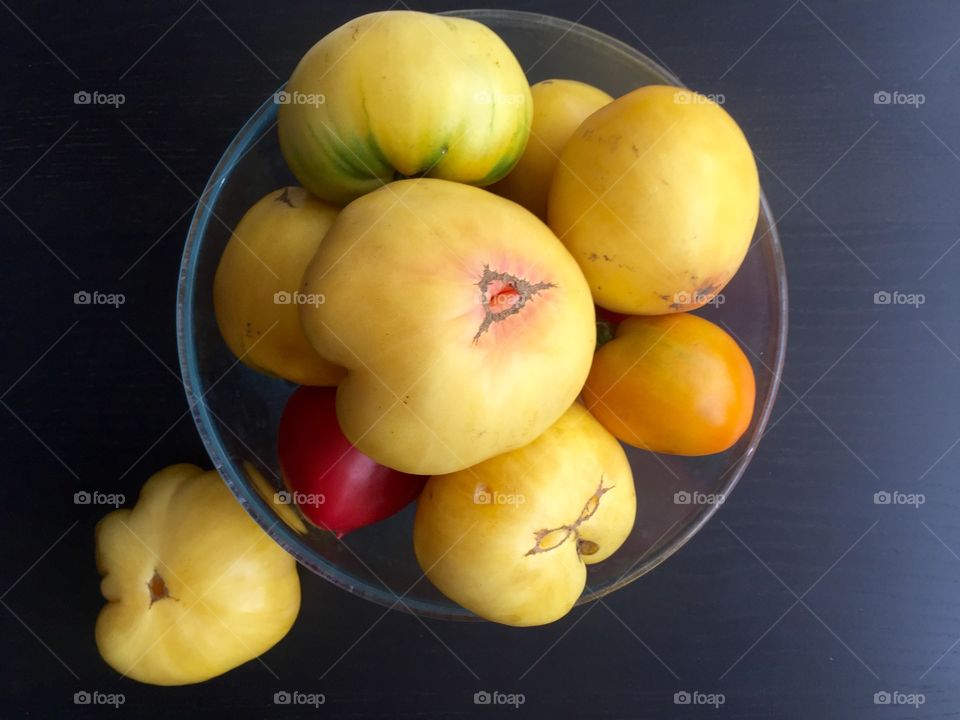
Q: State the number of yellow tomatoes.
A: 7